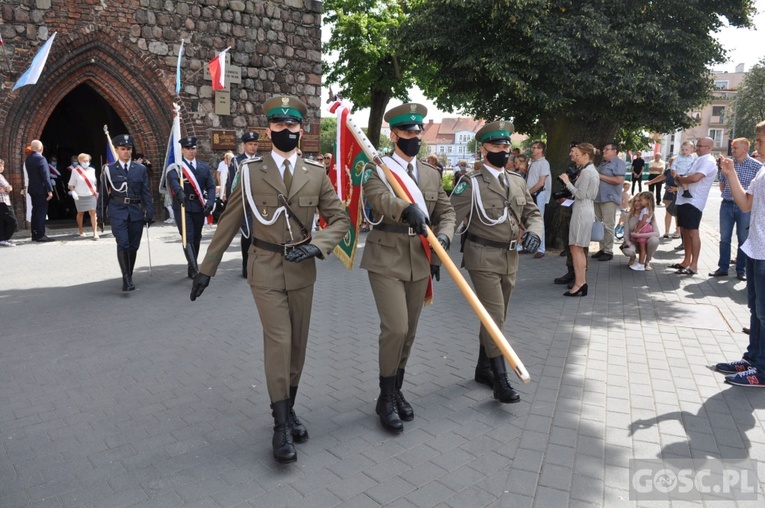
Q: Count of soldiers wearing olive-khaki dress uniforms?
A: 3